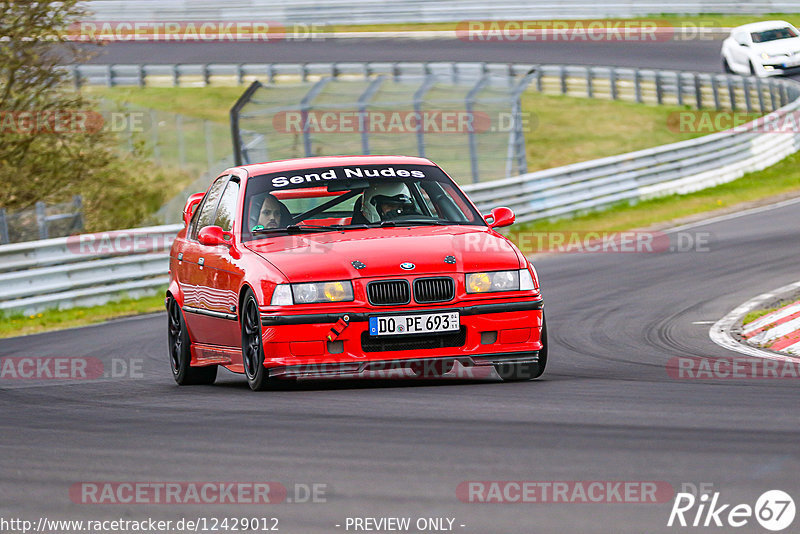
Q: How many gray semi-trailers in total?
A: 0